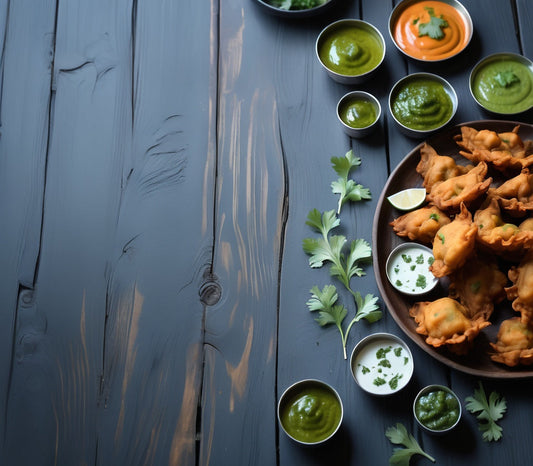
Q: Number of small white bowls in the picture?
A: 2